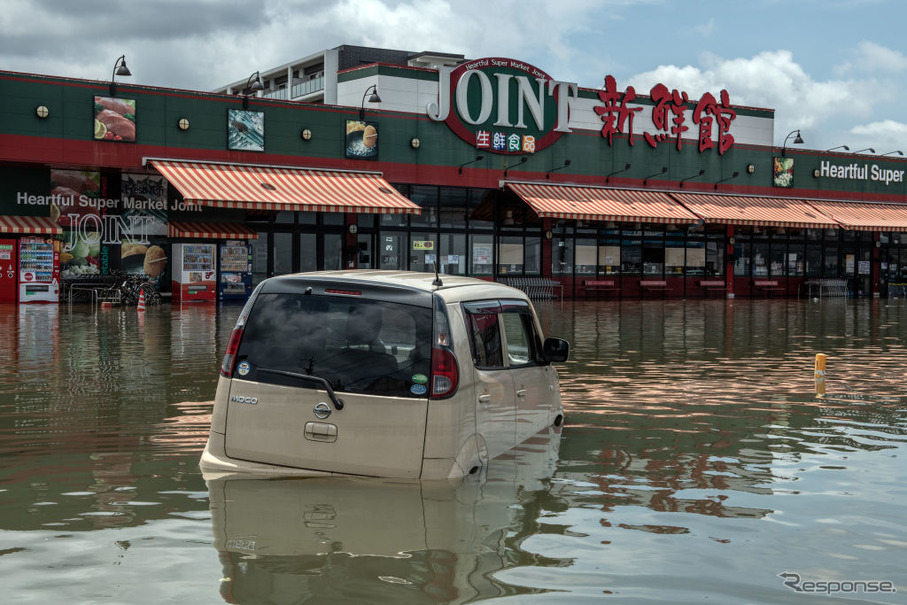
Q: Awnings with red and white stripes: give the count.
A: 6